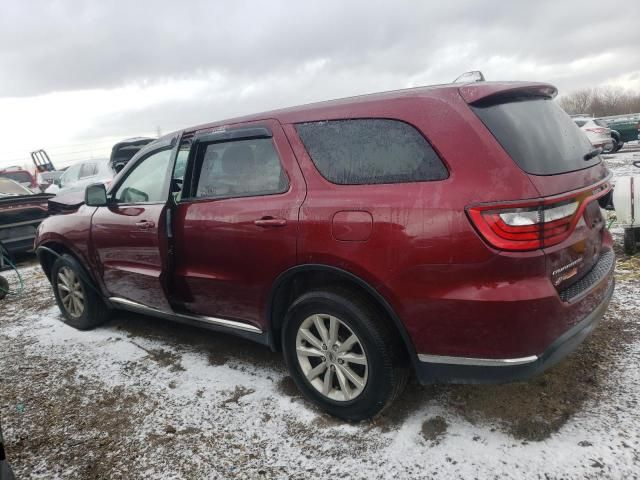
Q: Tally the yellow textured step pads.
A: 0